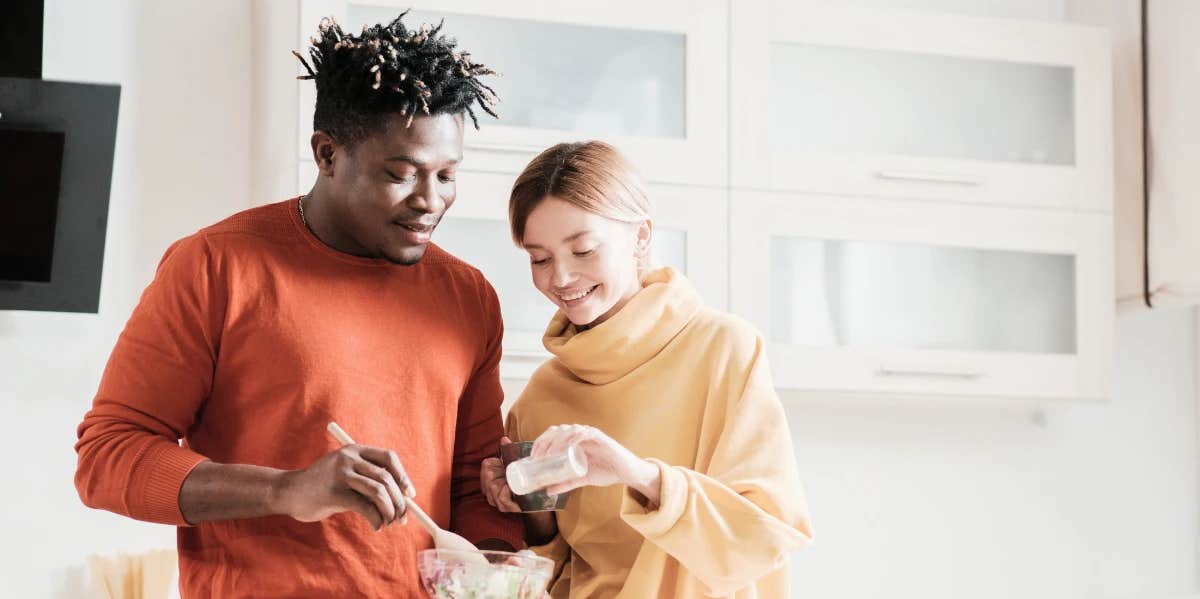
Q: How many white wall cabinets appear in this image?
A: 4